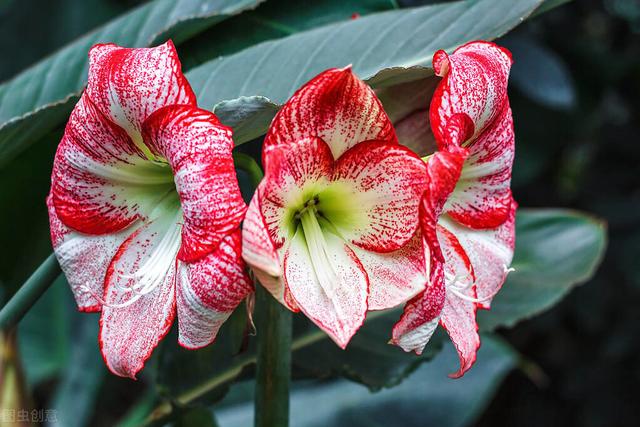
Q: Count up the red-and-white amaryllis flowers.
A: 3